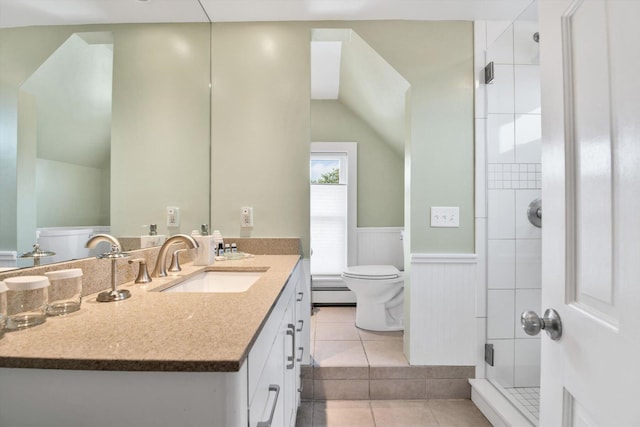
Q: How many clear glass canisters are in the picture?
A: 3